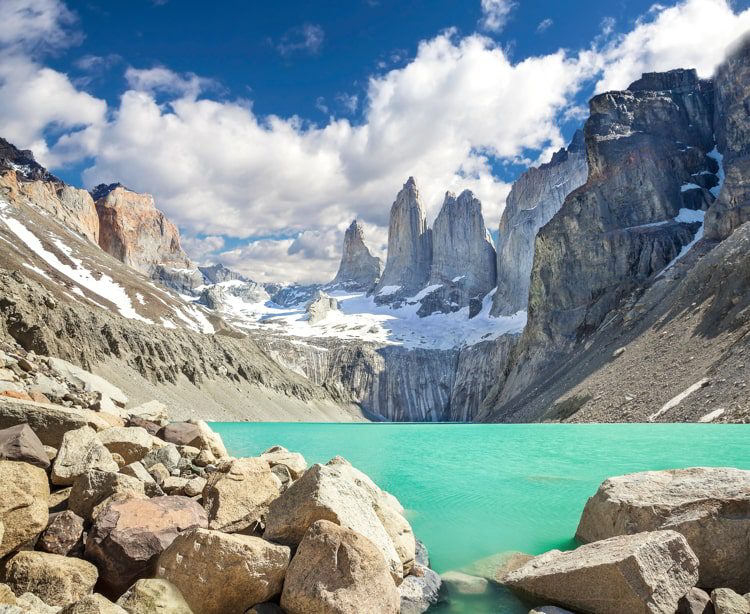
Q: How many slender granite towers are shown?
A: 3